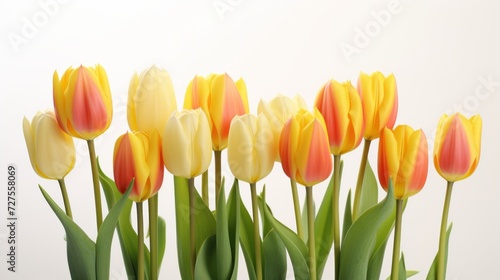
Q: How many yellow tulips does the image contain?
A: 5